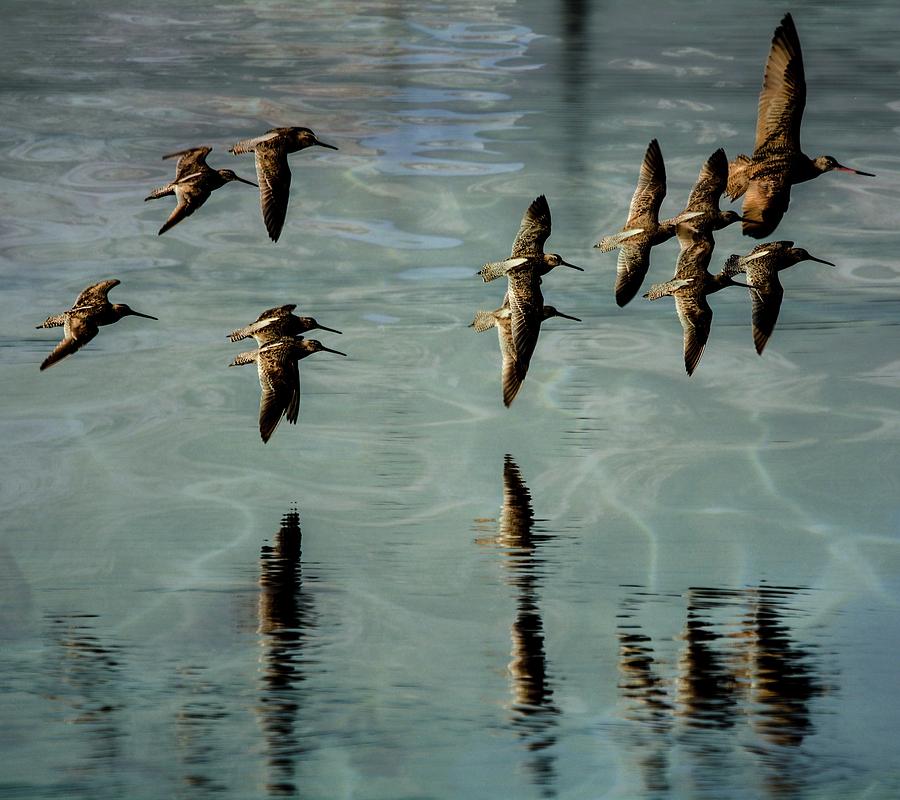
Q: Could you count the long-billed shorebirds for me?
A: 12